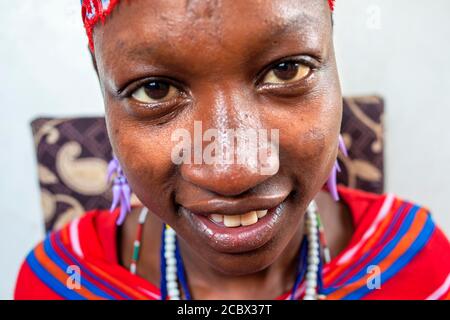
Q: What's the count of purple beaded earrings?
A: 2